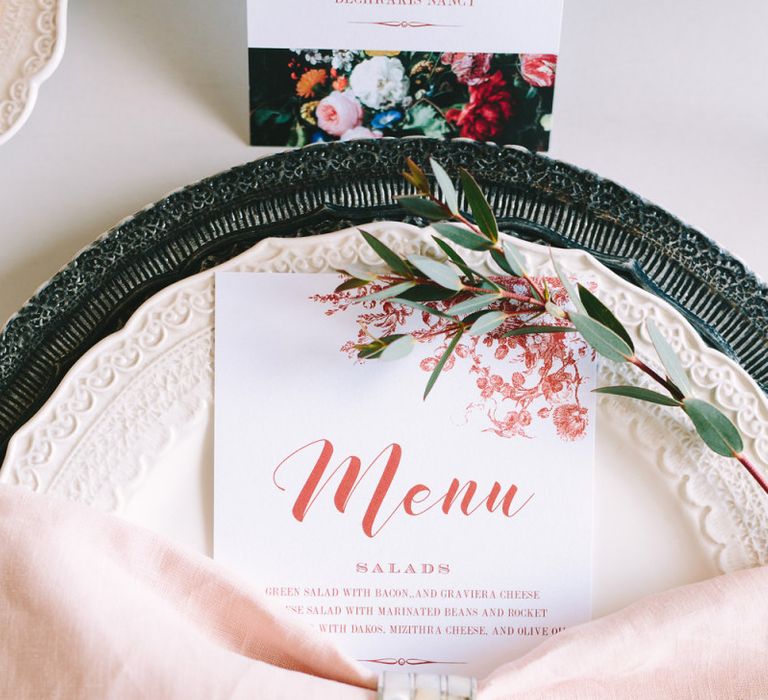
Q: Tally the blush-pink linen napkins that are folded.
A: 1